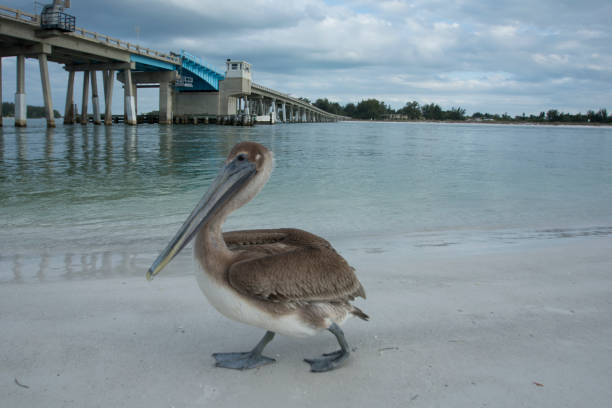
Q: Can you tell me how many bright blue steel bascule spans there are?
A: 1